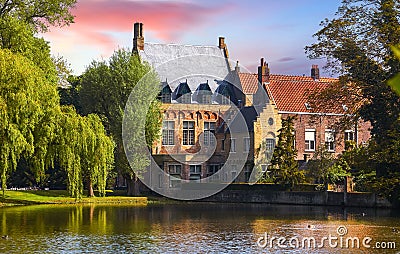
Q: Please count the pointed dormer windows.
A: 4